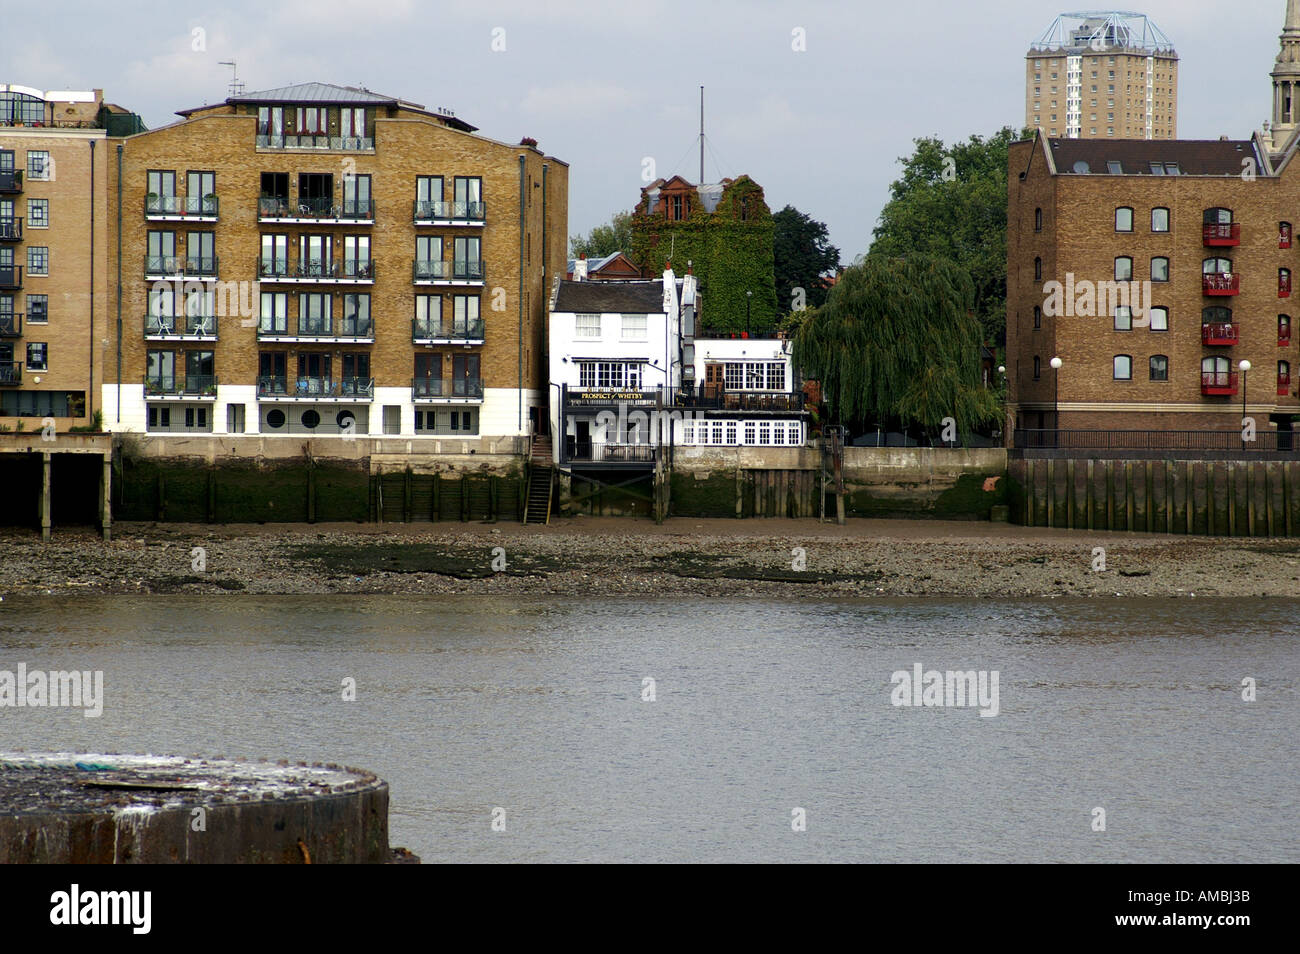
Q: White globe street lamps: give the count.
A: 3